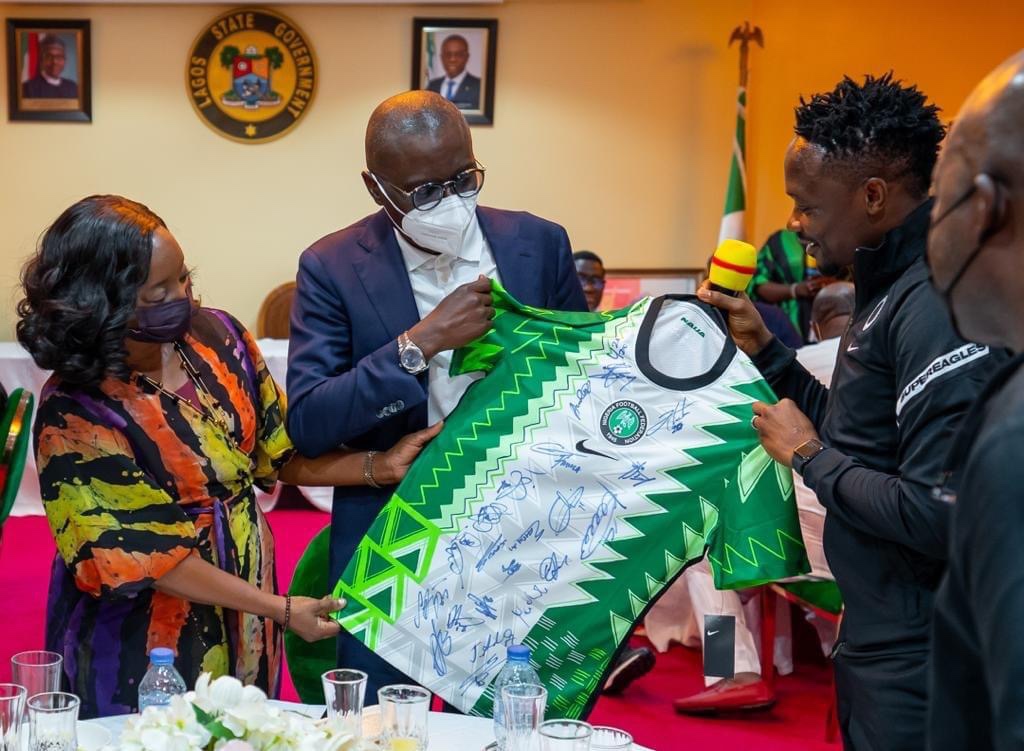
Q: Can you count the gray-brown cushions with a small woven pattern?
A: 0